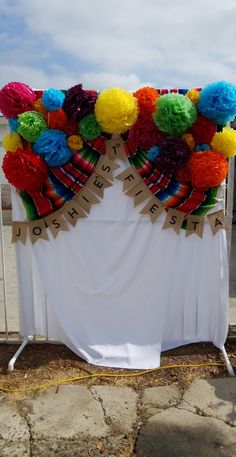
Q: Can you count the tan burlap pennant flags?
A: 14